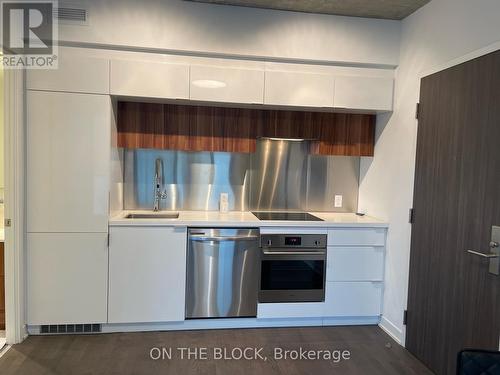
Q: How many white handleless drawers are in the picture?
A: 3